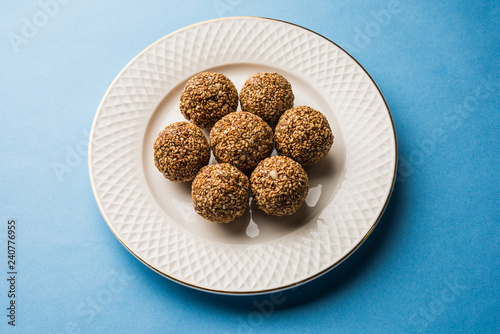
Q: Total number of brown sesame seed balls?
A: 7